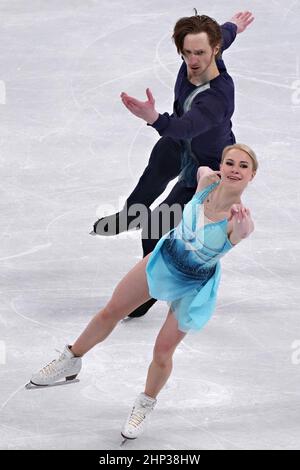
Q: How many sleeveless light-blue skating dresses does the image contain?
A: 1